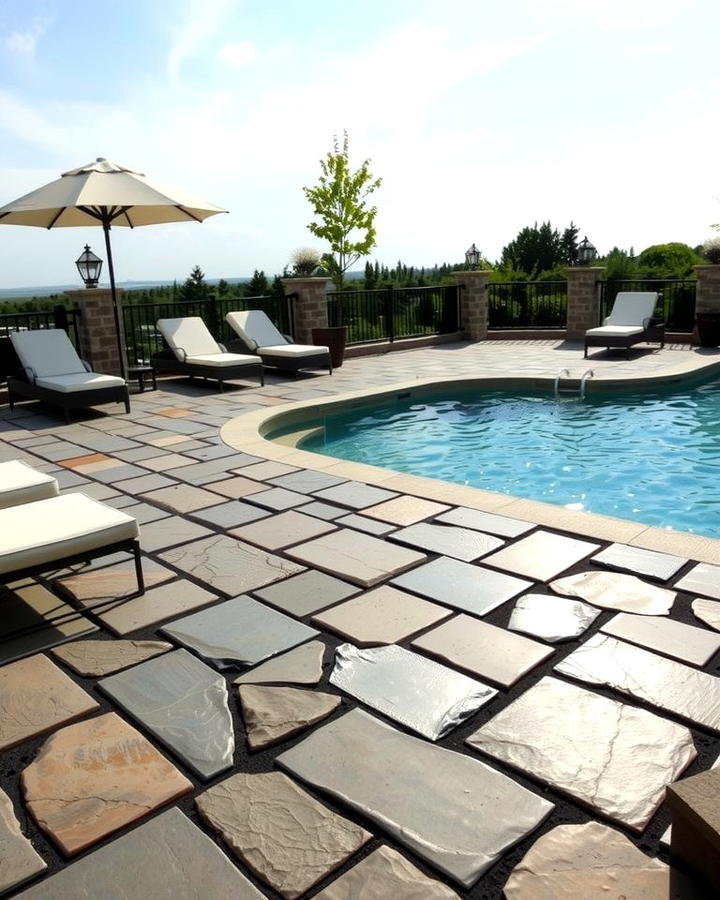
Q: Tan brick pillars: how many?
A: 5